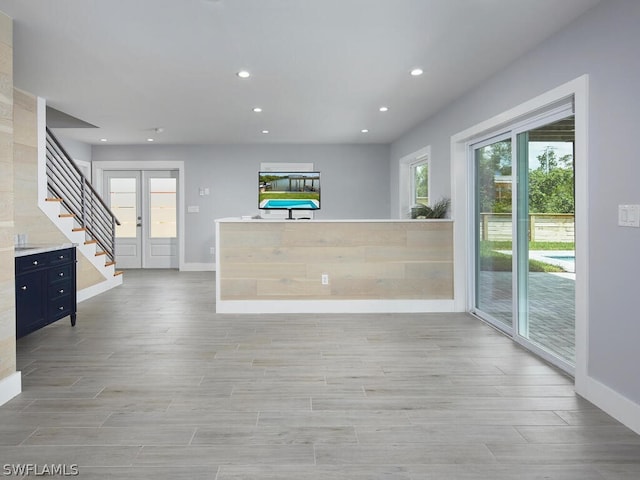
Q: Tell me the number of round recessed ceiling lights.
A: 8